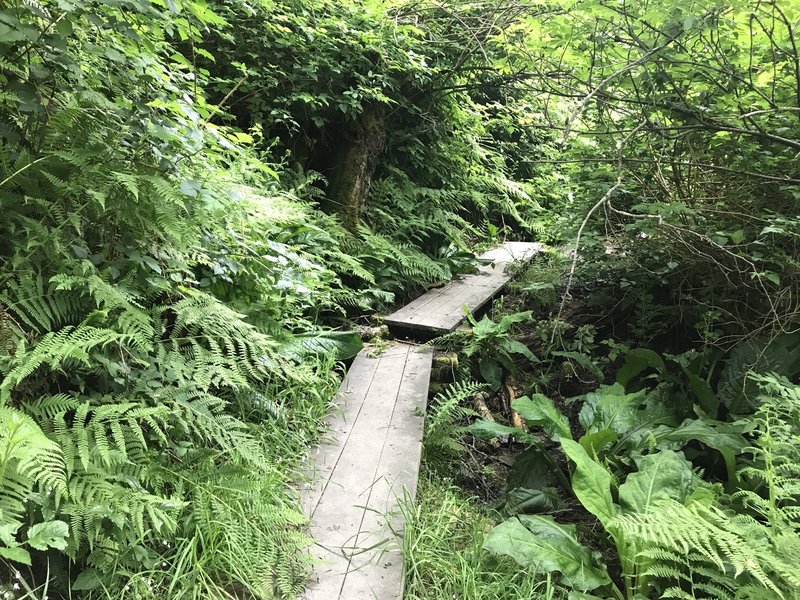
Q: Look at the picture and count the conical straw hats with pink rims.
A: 0